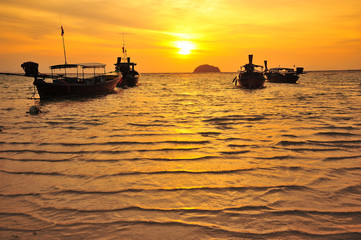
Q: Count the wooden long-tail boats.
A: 4